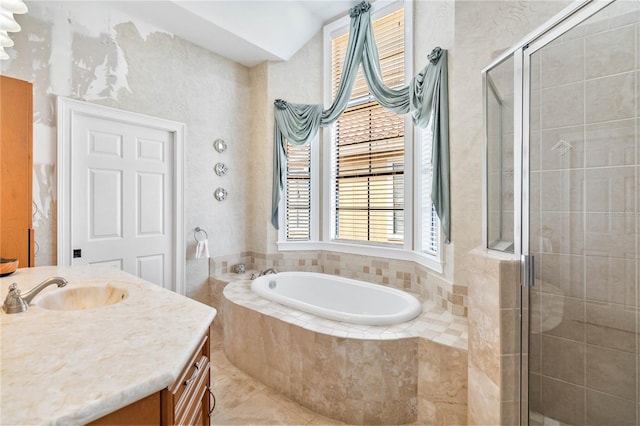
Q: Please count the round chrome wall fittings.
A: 3